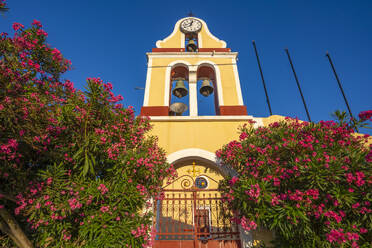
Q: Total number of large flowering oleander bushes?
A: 2